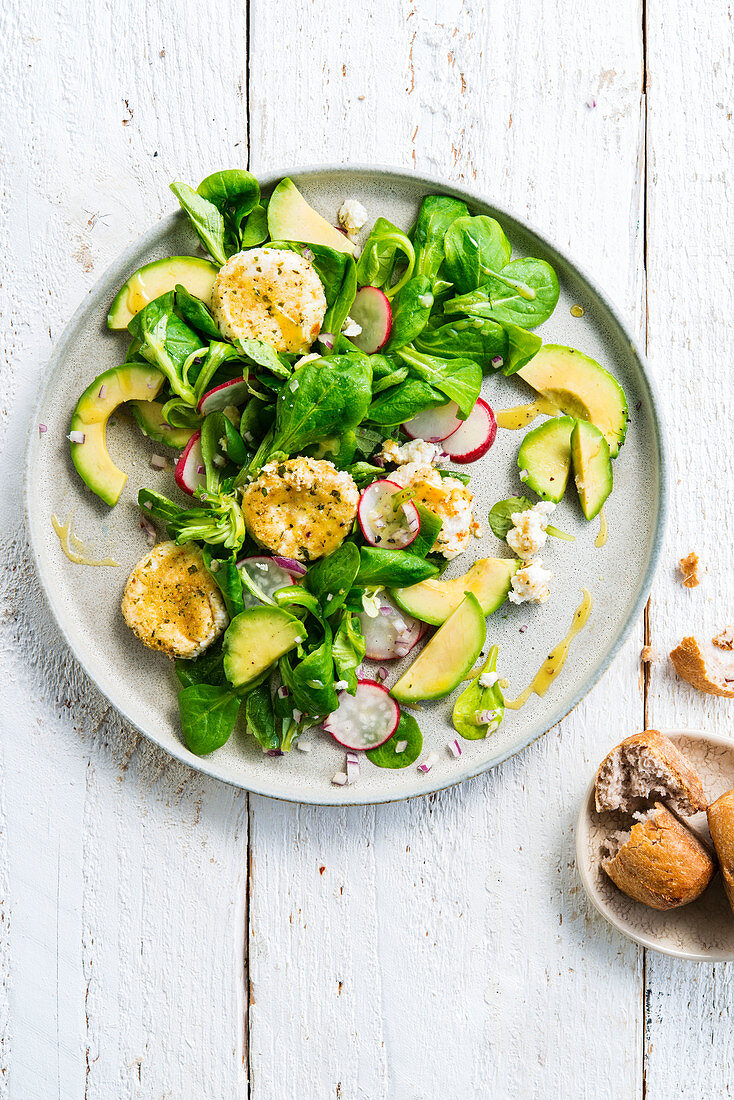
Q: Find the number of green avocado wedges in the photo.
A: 10